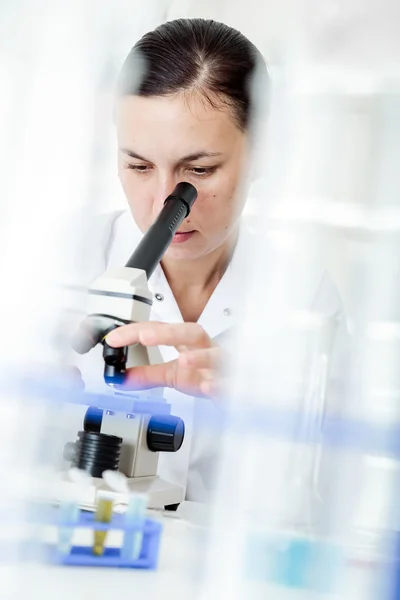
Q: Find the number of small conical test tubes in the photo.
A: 3